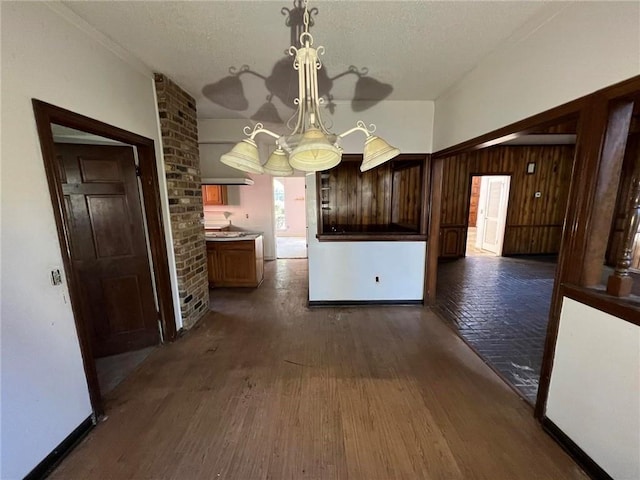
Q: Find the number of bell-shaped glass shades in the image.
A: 4